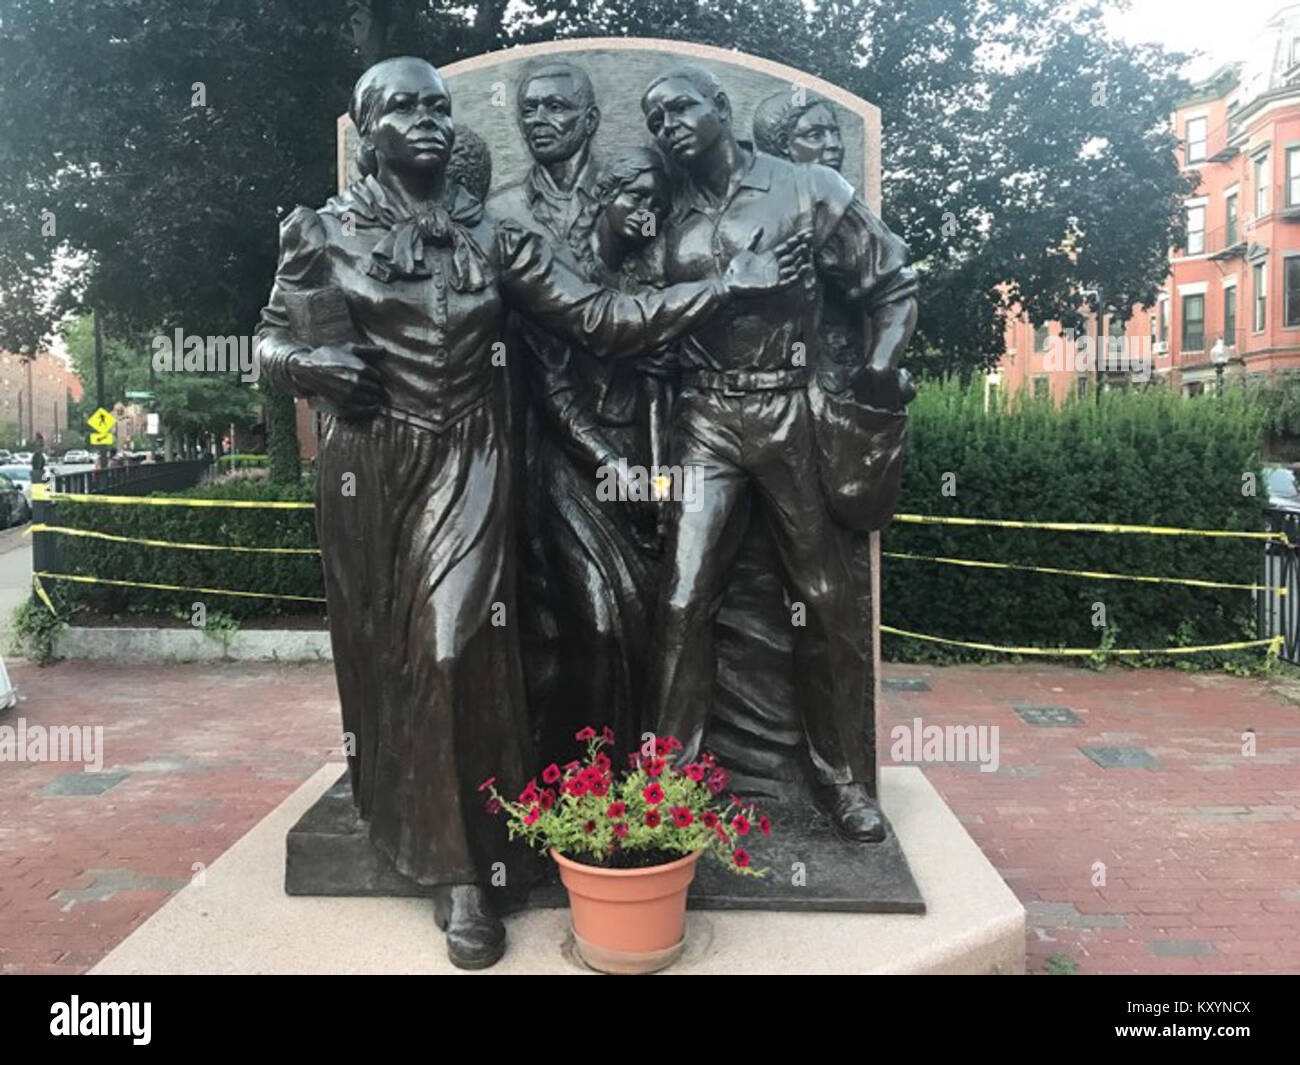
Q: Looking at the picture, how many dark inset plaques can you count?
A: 4